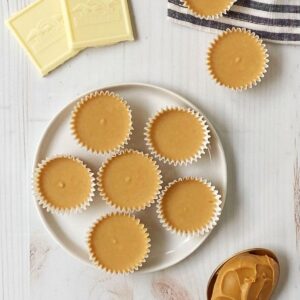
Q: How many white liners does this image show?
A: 8